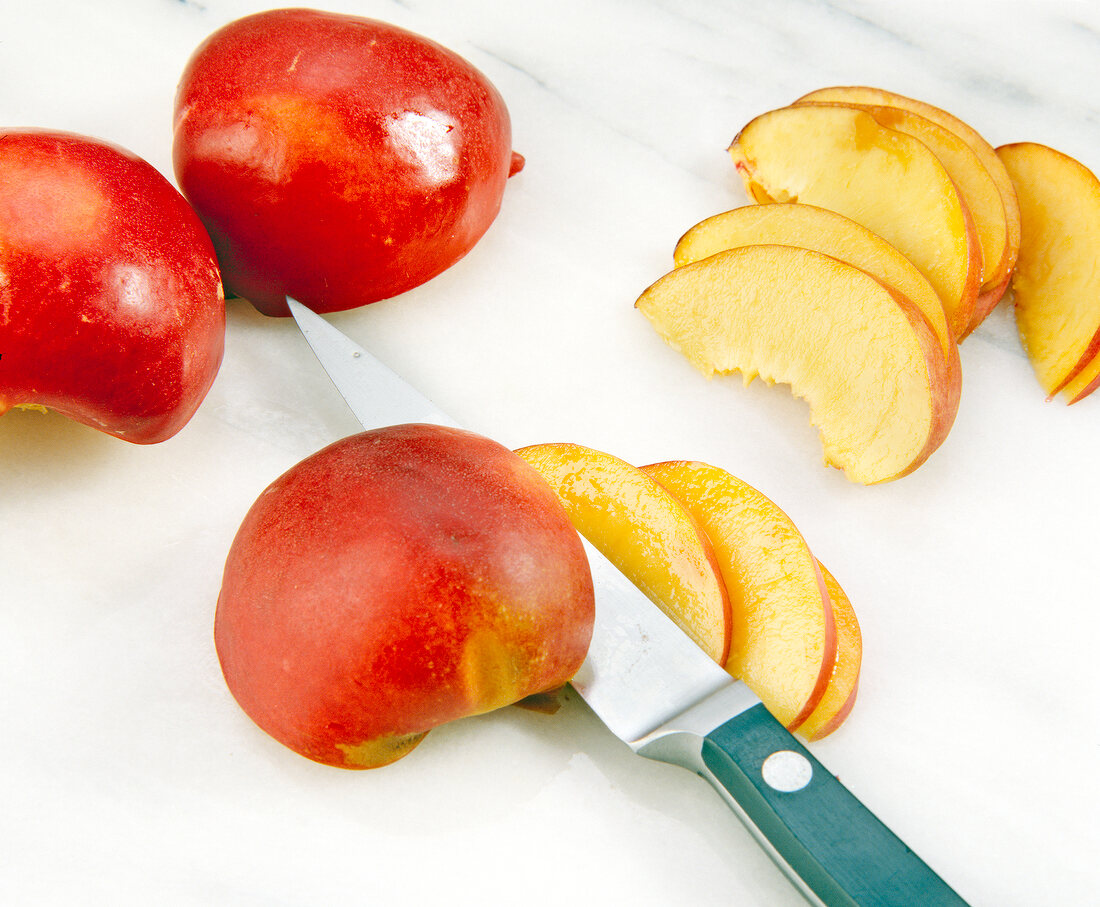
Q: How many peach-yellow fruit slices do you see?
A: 10